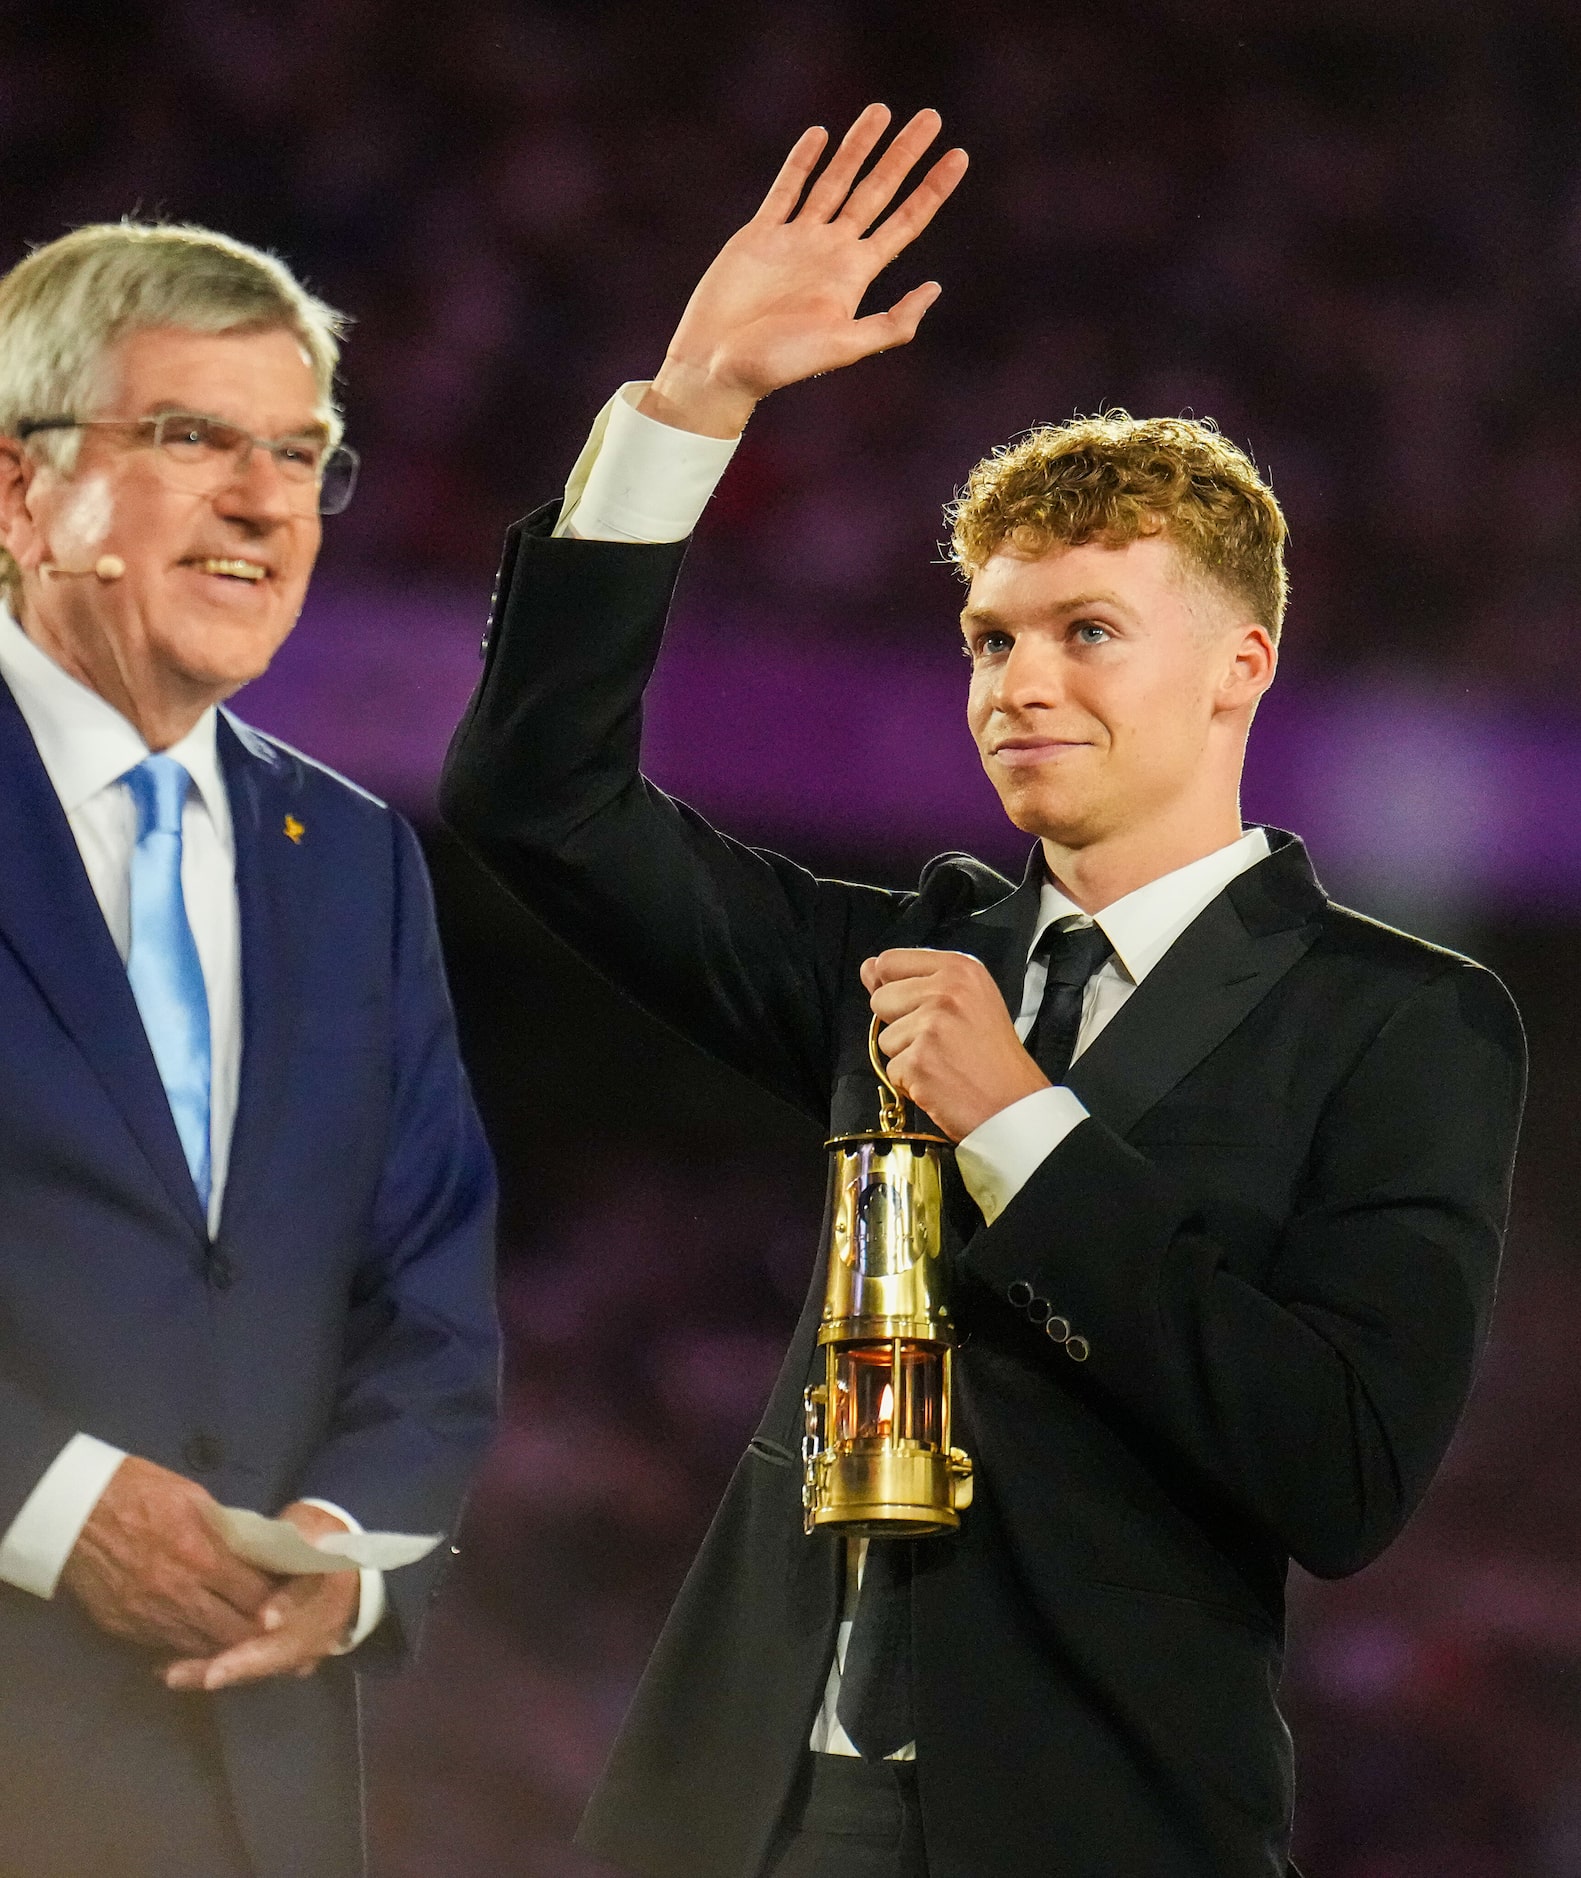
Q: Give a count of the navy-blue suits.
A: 1